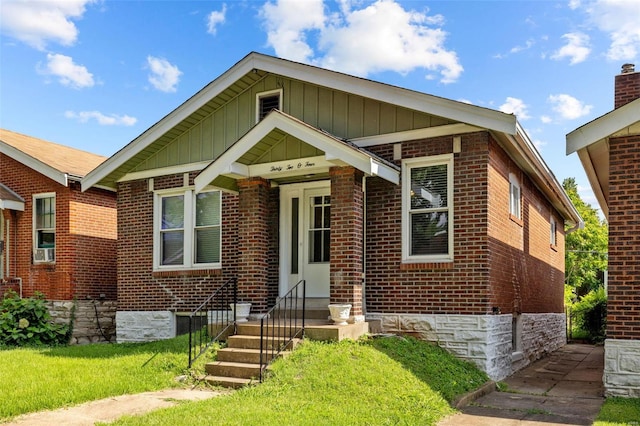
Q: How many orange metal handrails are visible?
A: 0